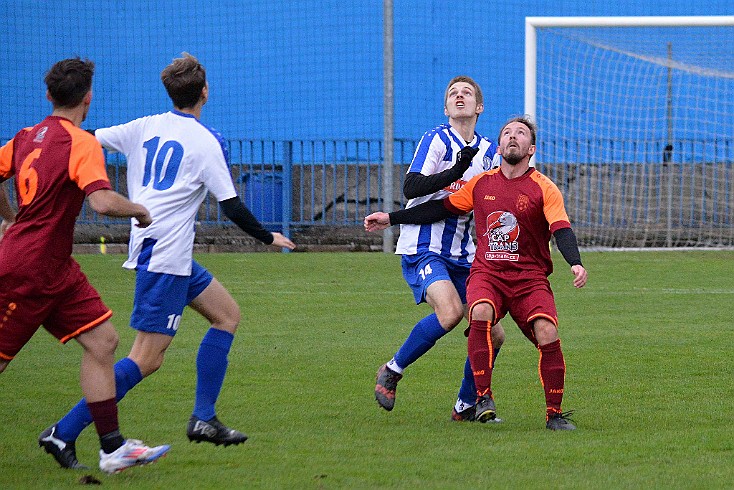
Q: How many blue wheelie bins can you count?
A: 1